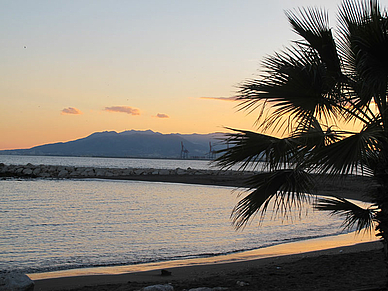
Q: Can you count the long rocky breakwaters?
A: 1